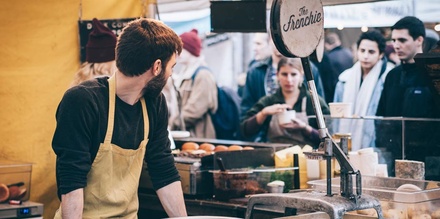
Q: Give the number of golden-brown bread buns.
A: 5